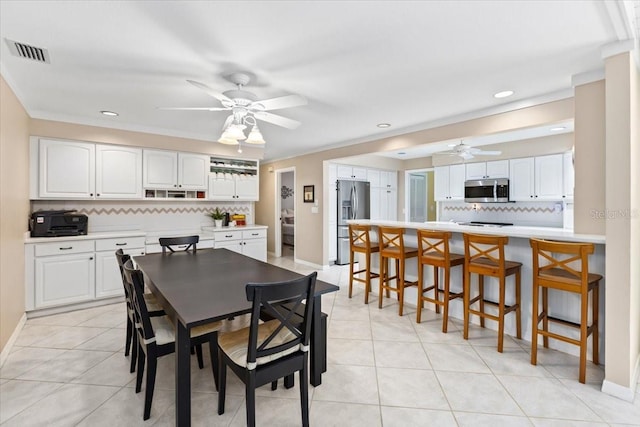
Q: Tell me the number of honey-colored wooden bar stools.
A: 5